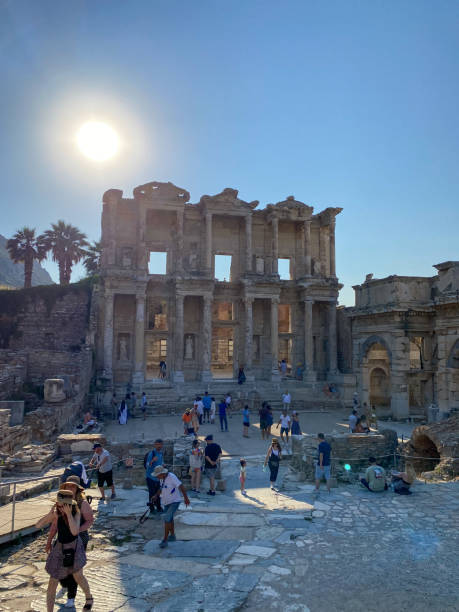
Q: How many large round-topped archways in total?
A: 2